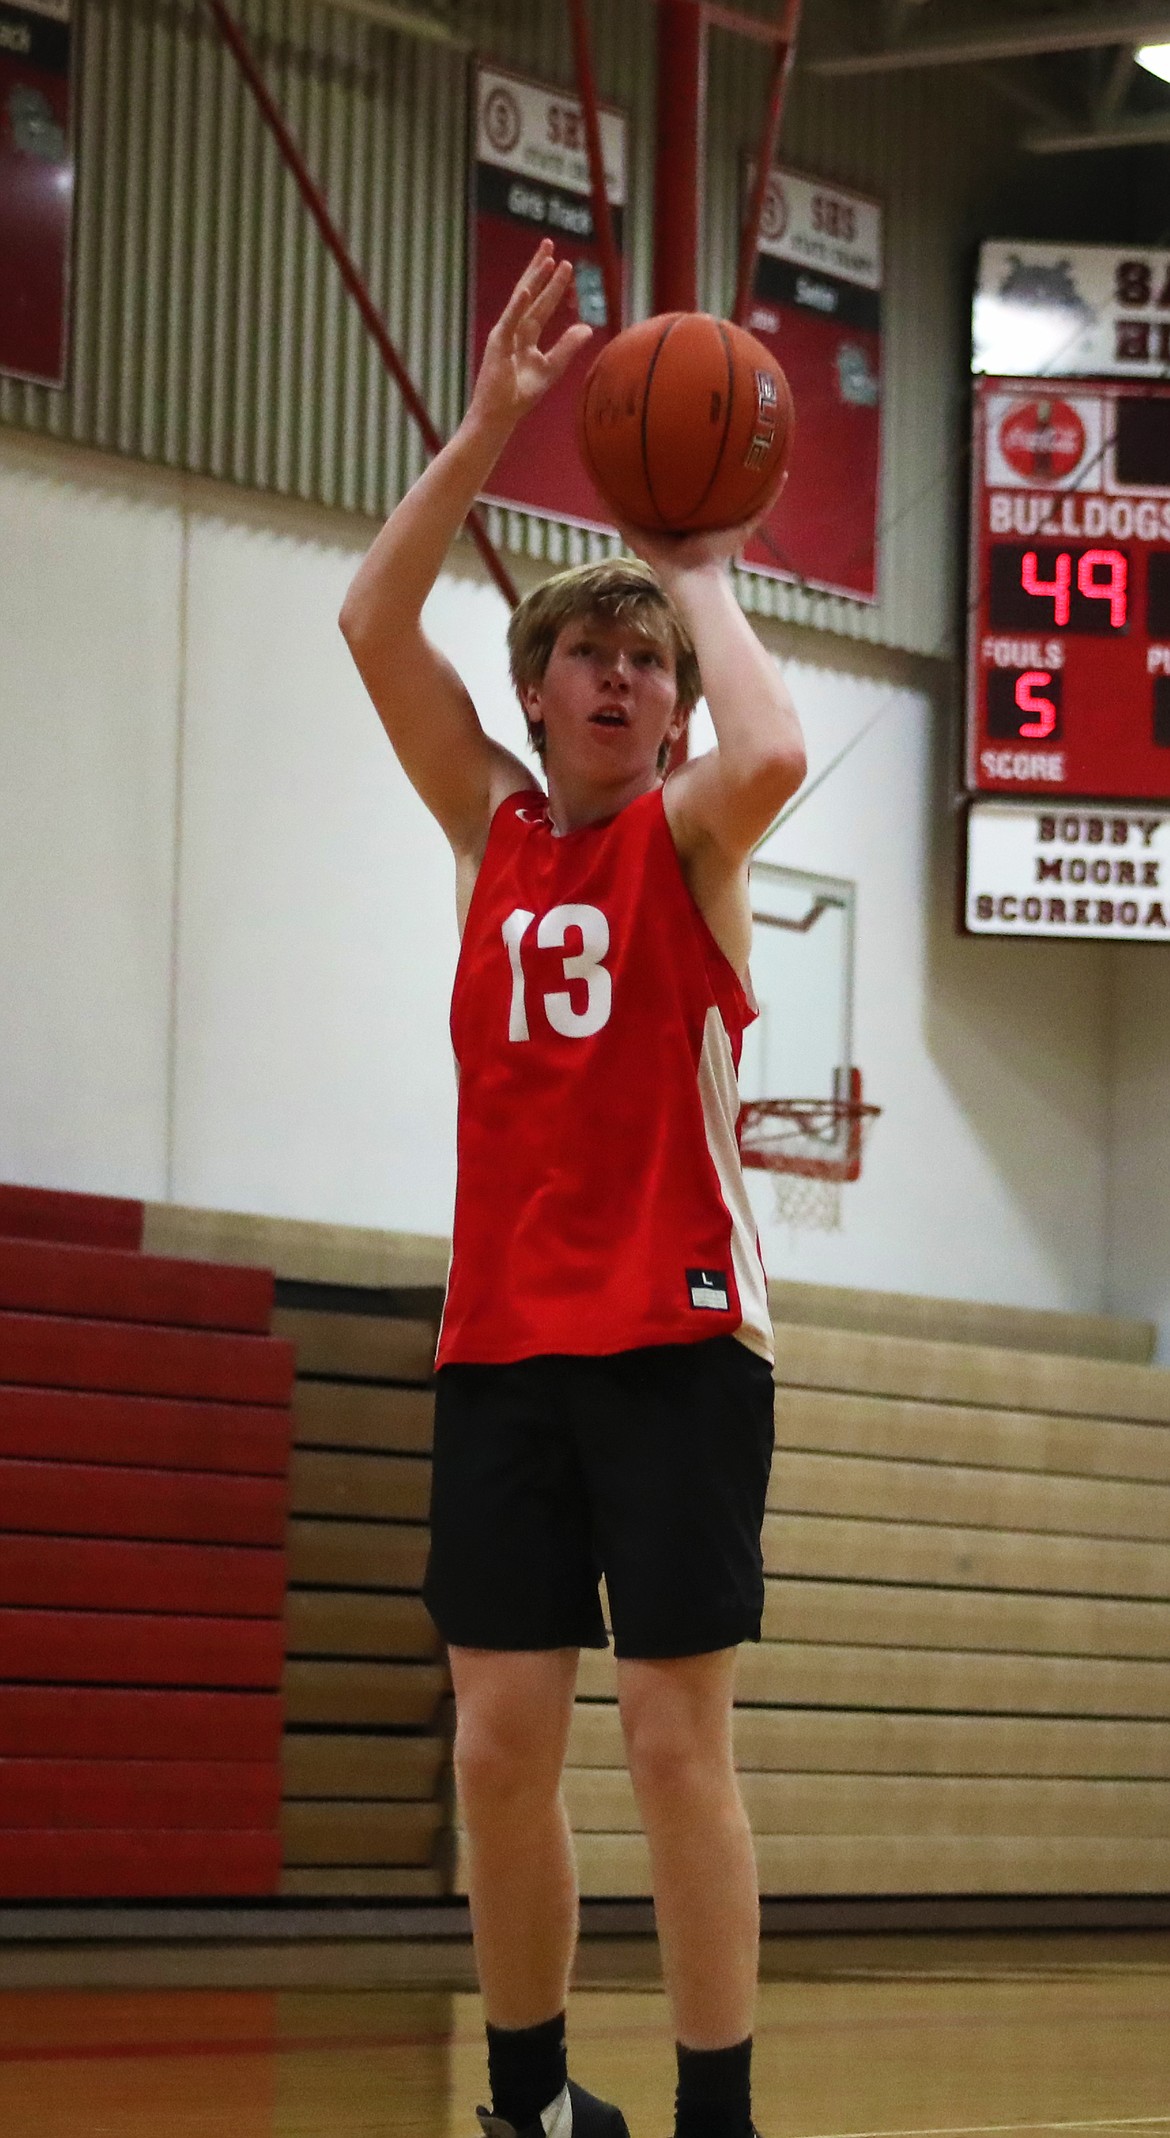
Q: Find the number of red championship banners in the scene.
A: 3